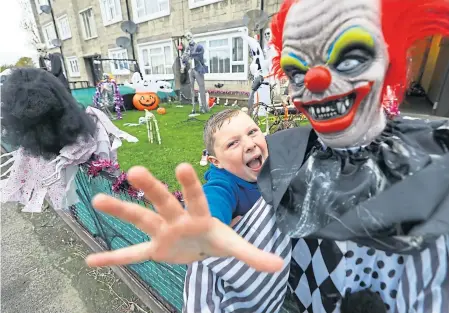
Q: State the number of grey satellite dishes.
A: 5